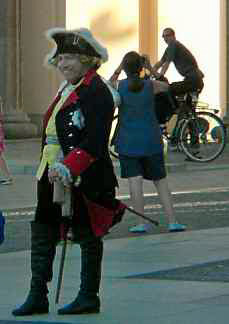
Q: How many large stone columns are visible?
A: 1